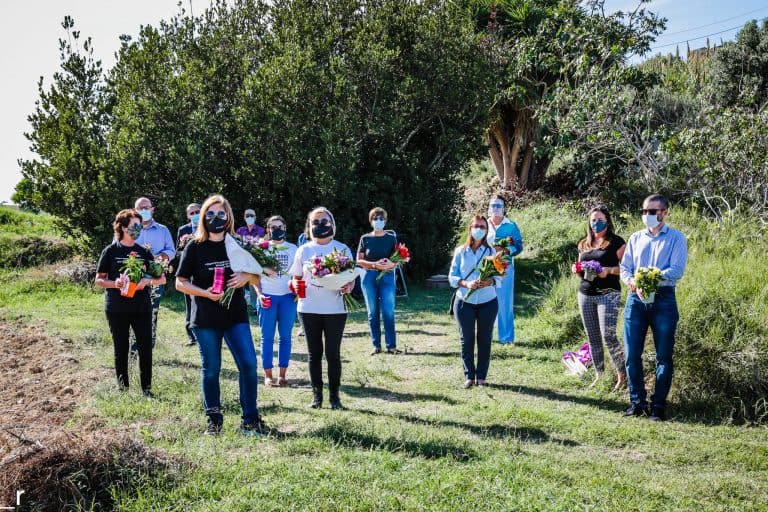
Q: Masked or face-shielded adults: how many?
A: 12